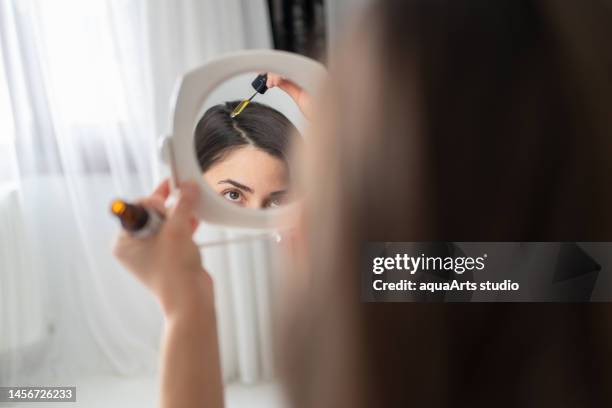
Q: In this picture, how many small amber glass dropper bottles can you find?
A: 1